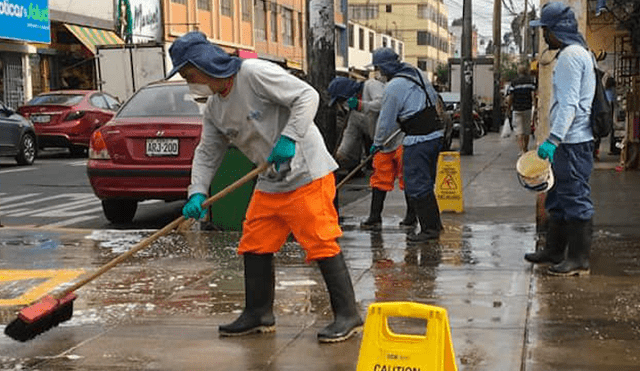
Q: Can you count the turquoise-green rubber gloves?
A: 5